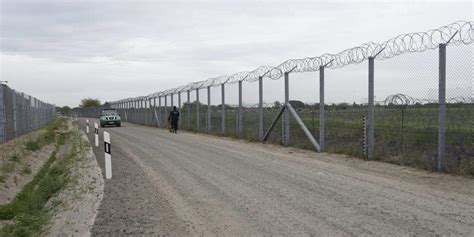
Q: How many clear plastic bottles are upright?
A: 0